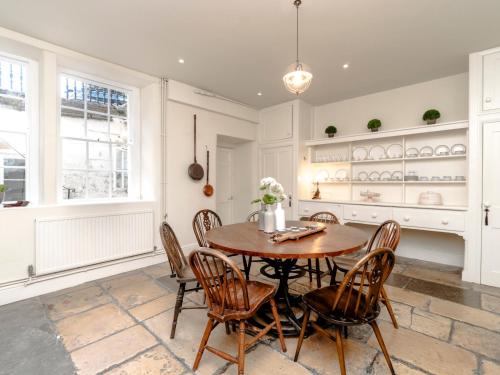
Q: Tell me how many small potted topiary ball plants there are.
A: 3